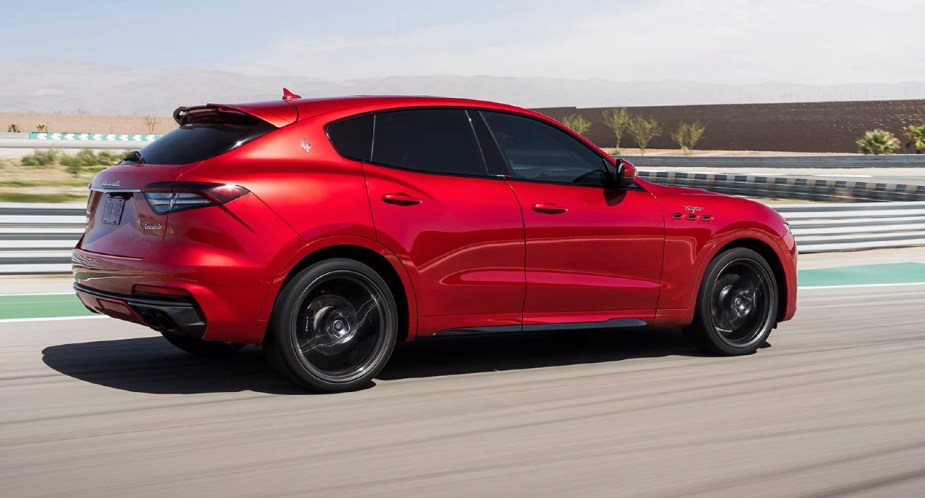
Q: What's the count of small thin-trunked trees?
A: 4